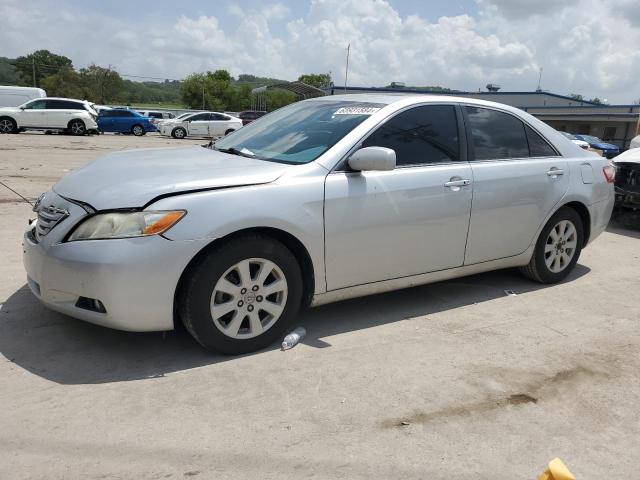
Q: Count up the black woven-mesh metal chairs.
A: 0